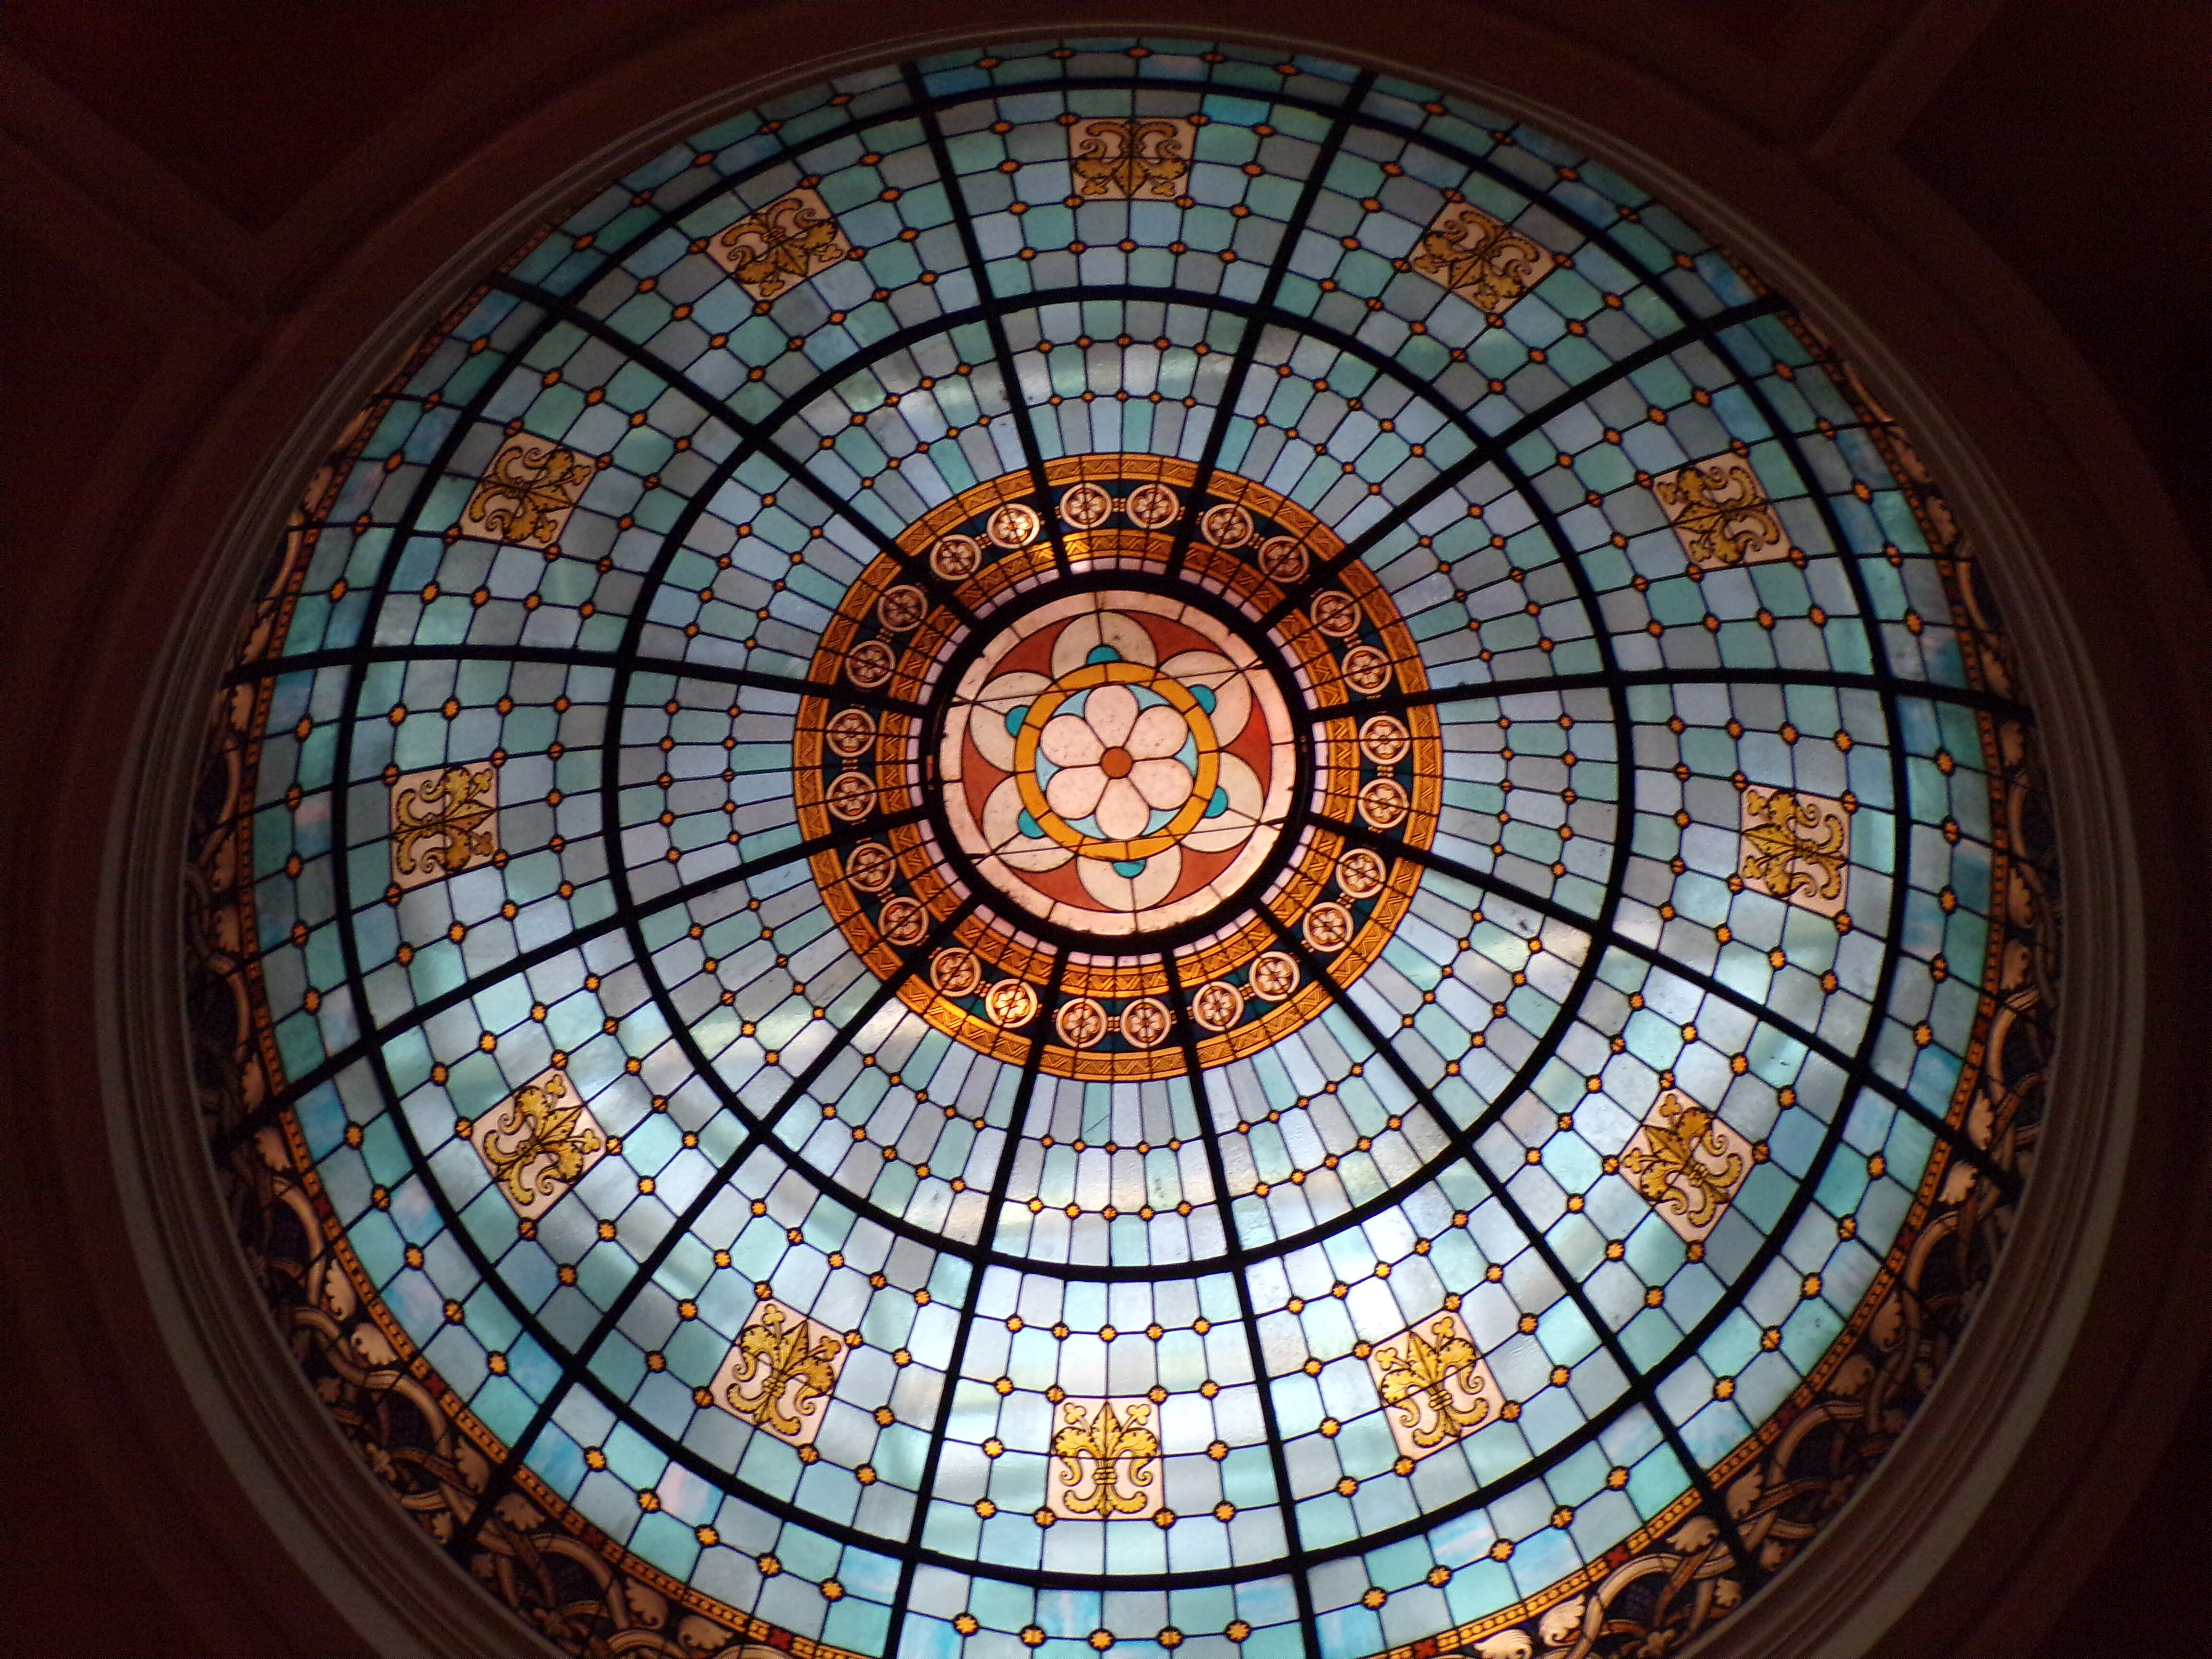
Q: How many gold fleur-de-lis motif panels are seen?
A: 12